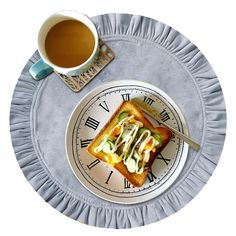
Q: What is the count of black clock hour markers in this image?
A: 12